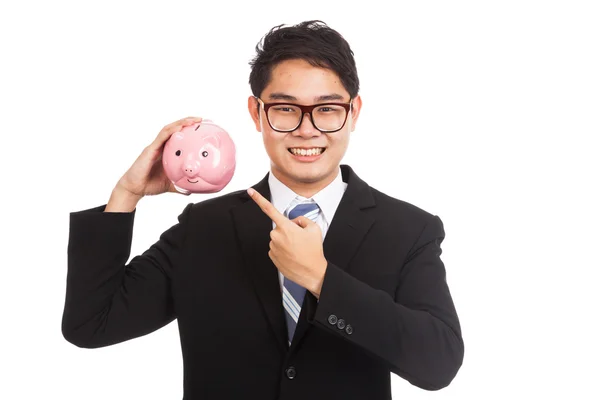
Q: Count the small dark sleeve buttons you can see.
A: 3